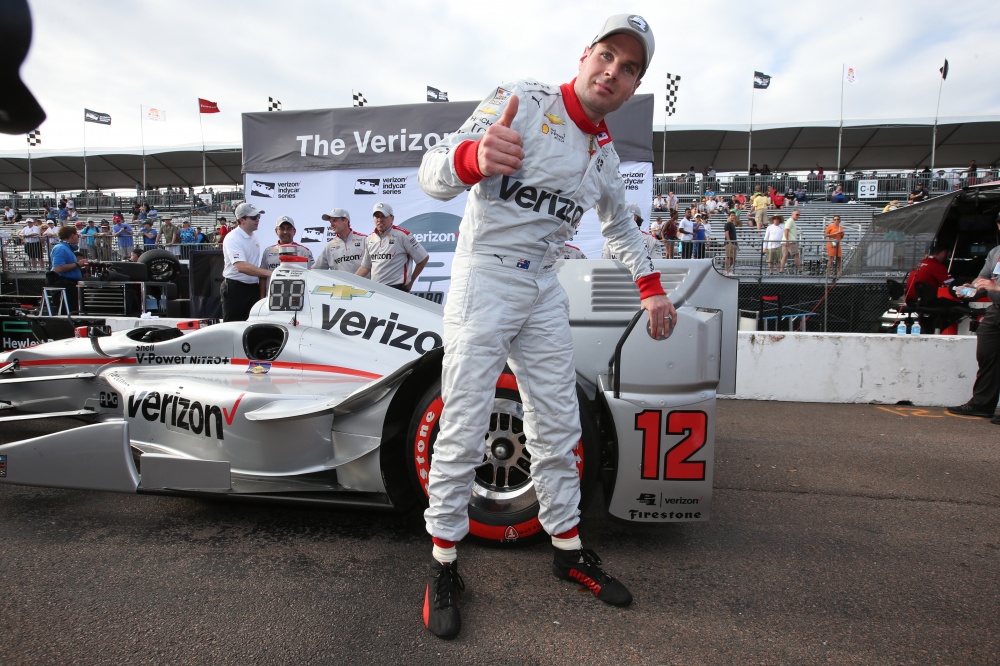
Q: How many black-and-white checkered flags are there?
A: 4